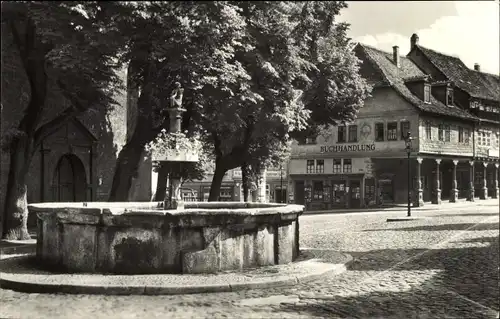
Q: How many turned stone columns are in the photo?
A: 6